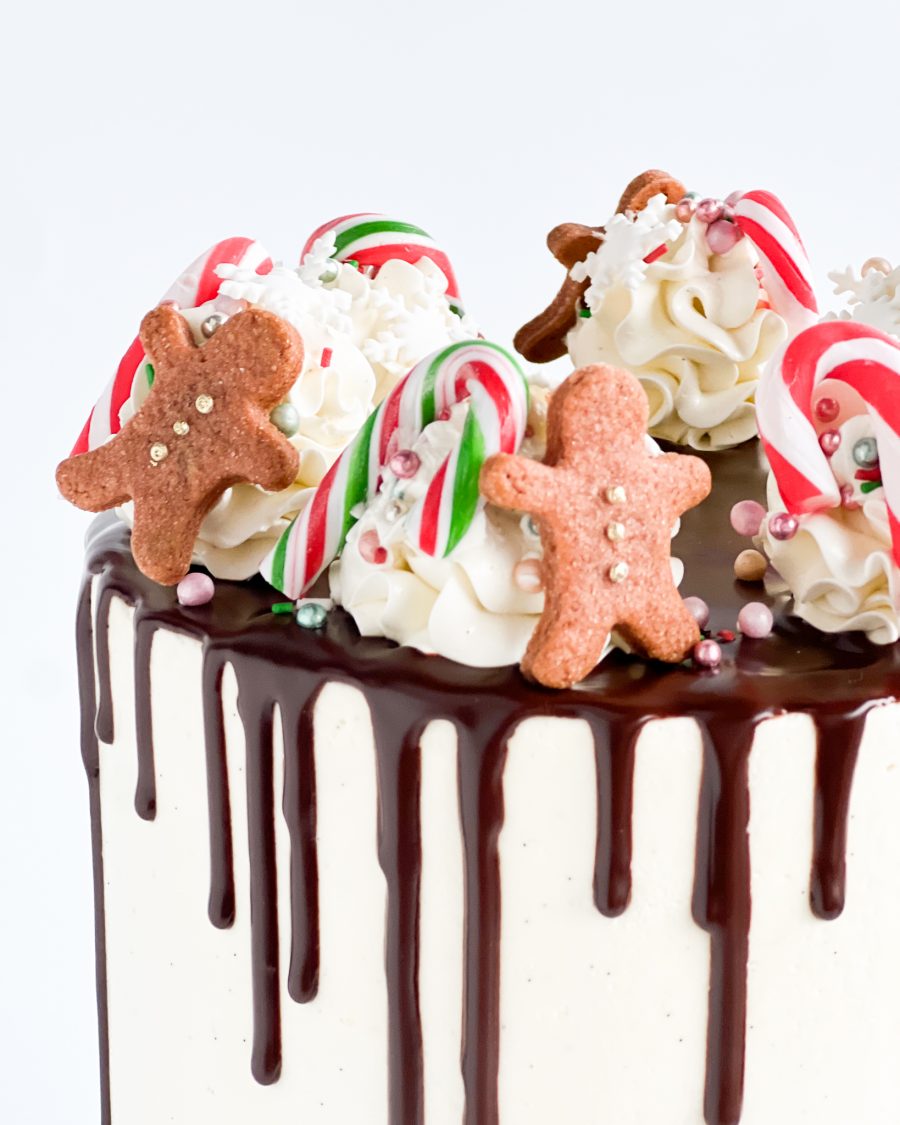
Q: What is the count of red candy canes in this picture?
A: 3